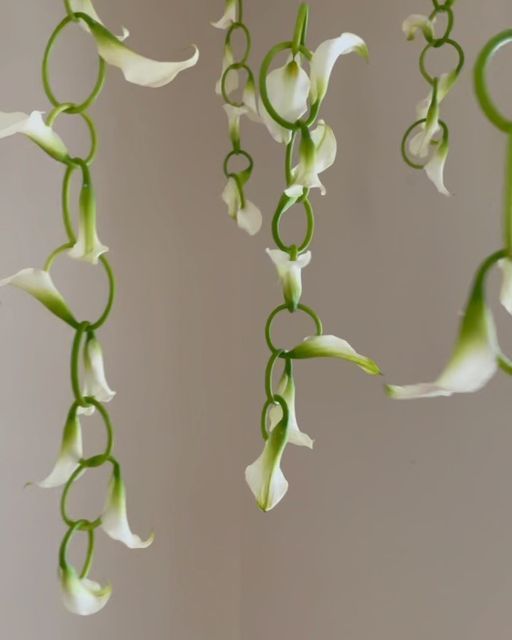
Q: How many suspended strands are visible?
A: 5